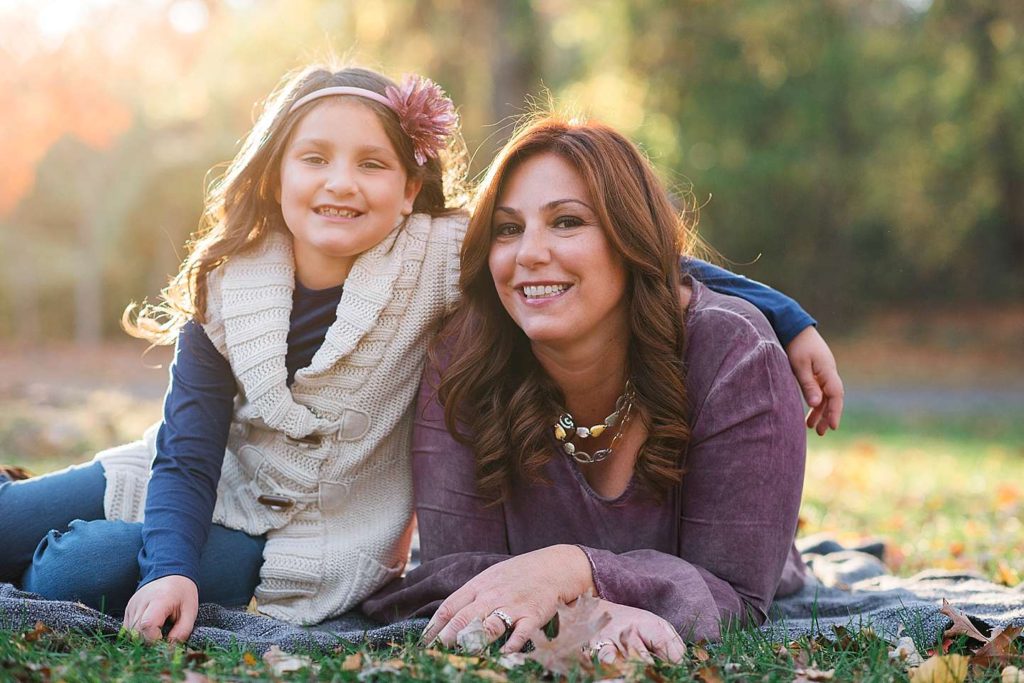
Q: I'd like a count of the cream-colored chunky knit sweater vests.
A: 1